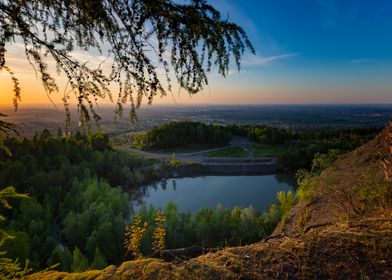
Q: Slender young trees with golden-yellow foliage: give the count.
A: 2